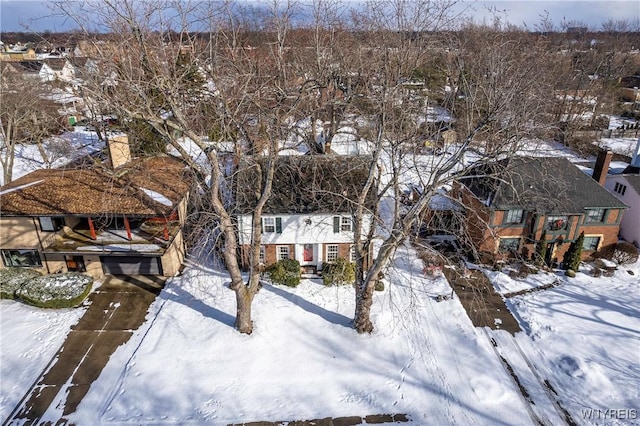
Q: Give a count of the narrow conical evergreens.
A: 2